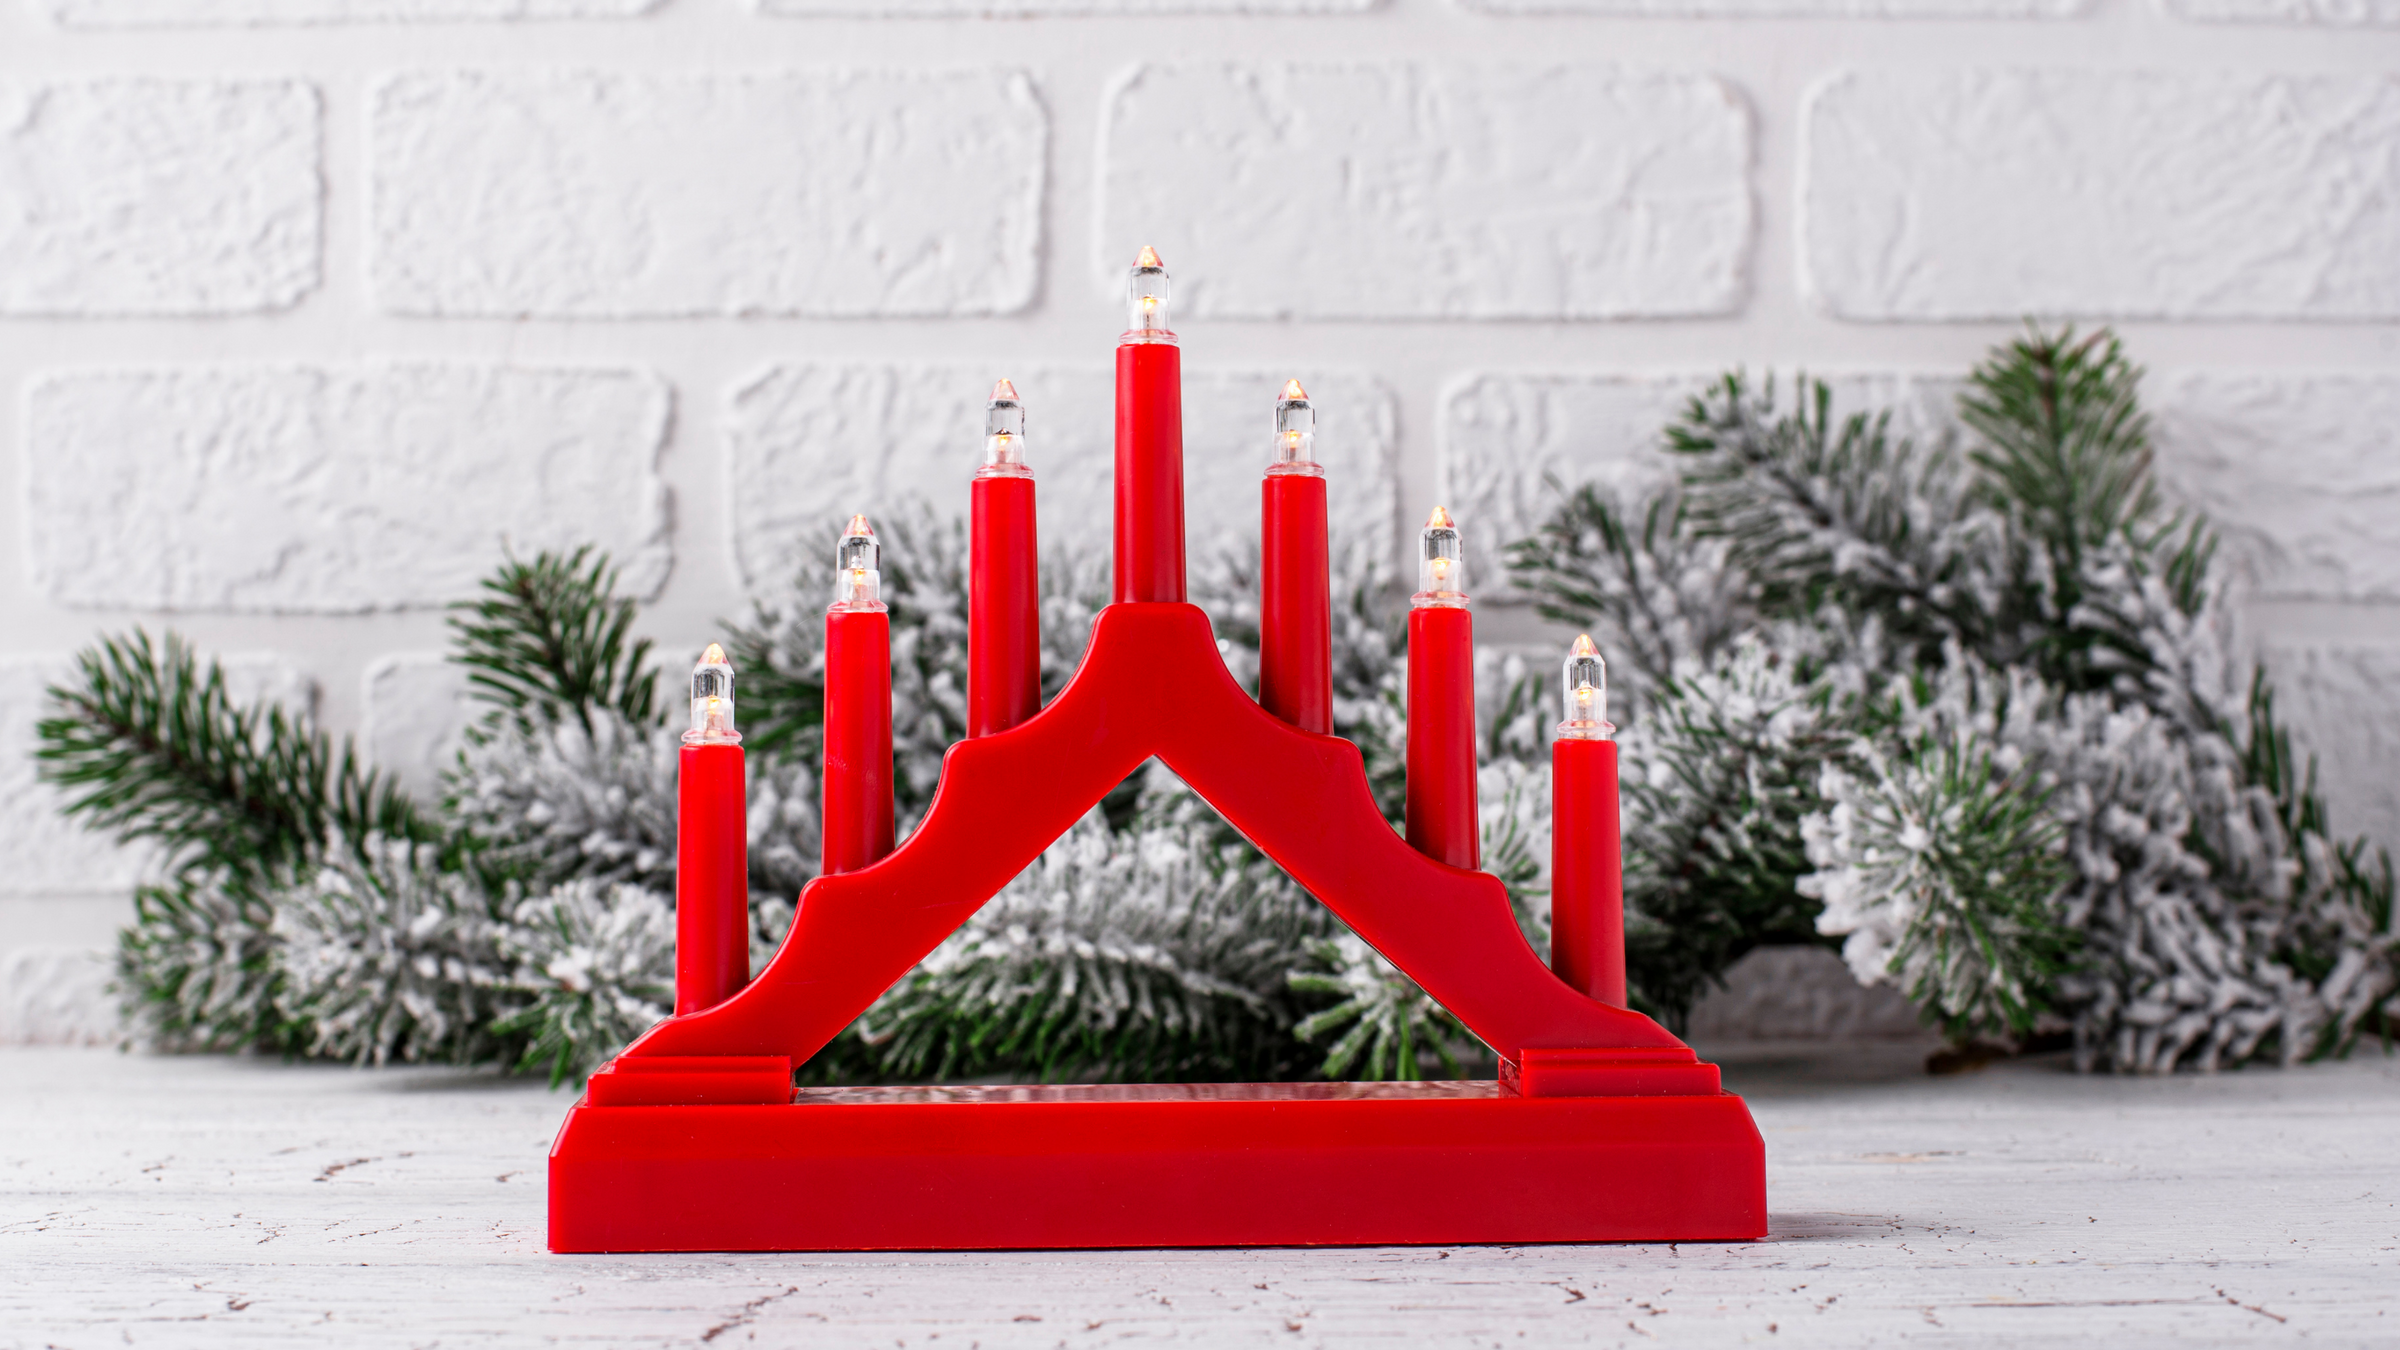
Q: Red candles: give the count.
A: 7